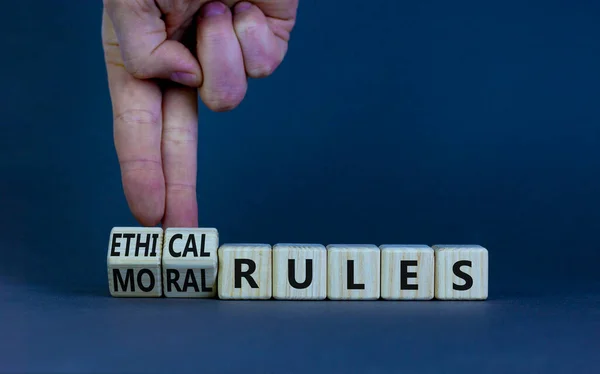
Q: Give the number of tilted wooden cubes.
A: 2